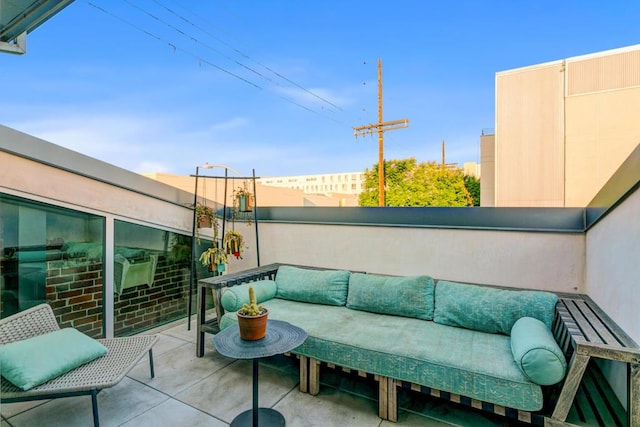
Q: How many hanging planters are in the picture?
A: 4